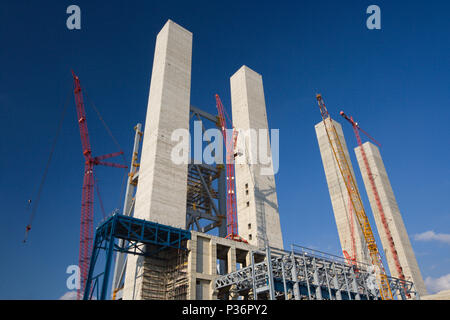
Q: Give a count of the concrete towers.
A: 4